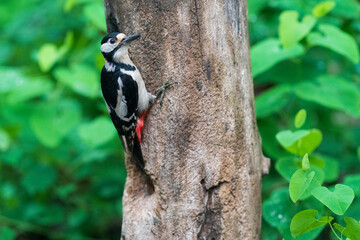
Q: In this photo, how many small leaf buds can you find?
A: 2